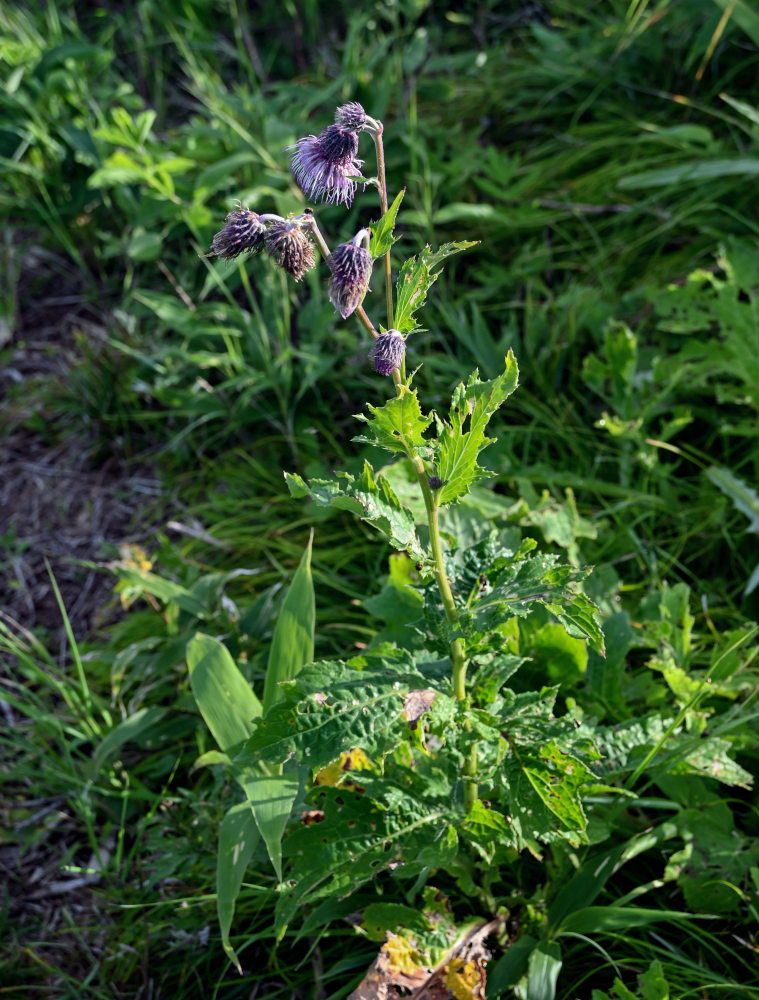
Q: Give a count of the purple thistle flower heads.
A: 6